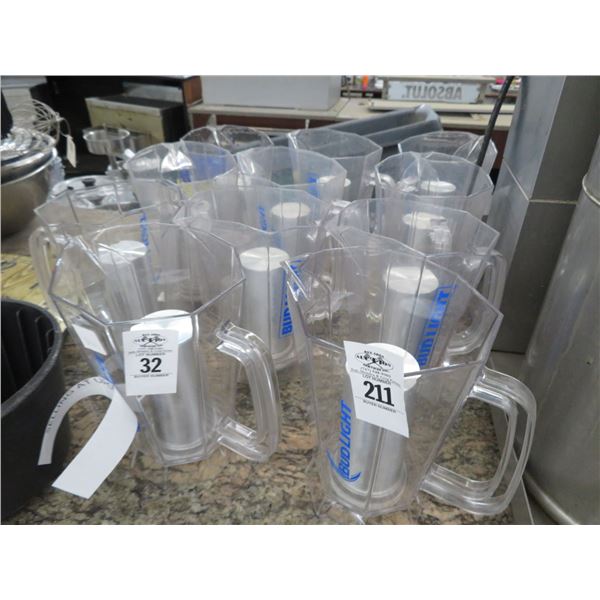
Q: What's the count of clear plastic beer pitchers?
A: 11